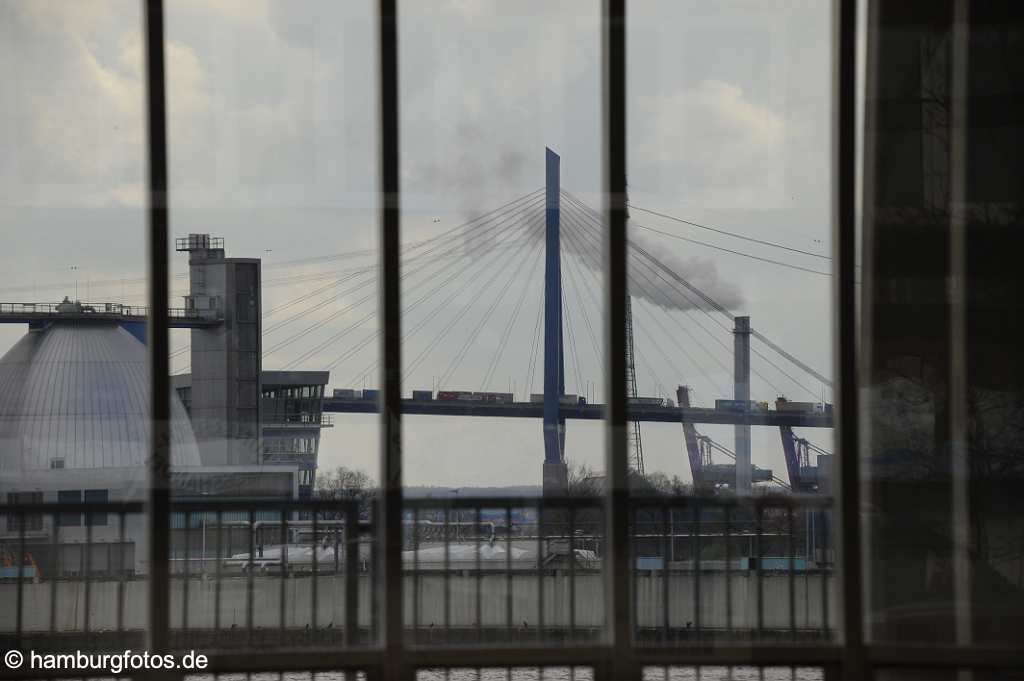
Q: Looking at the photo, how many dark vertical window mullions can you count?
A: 4